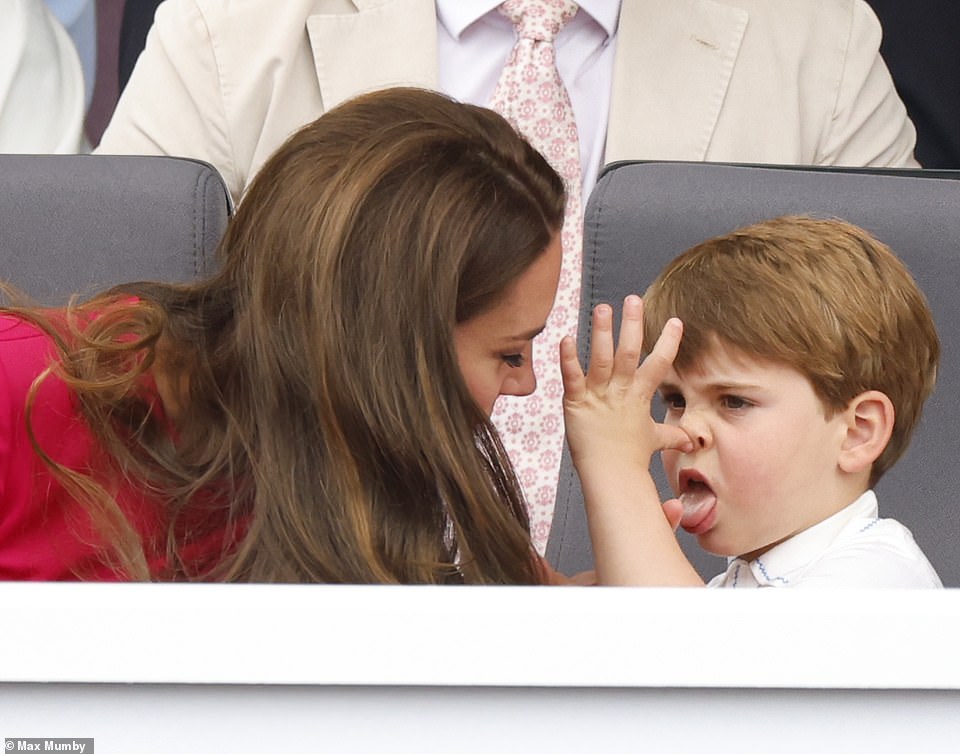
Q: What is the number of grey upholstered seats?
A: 2